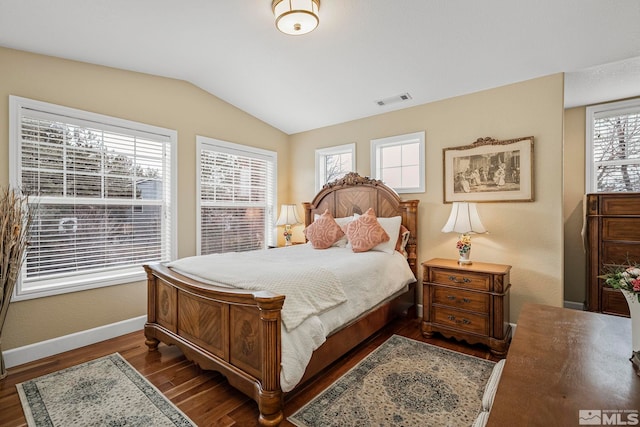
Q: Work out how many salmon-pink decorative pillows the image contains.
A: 2